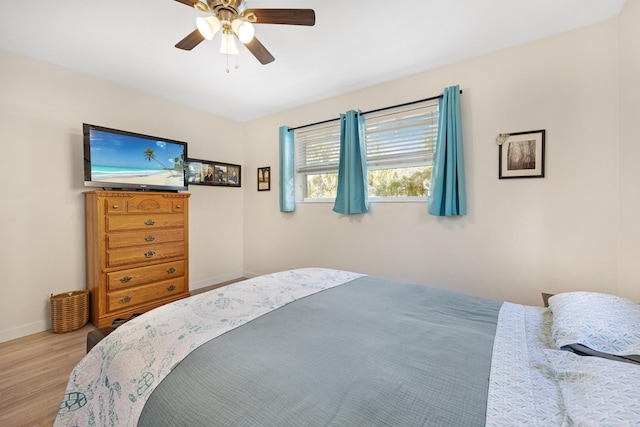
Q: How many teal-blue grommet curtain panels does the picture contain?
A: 3